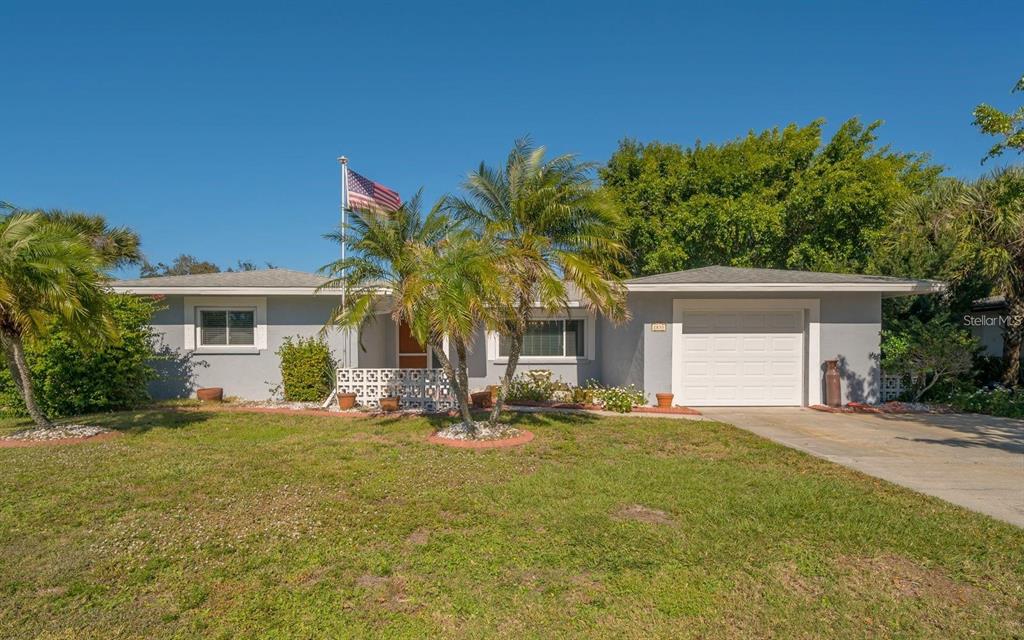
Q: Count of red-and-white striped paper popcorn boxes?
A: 0